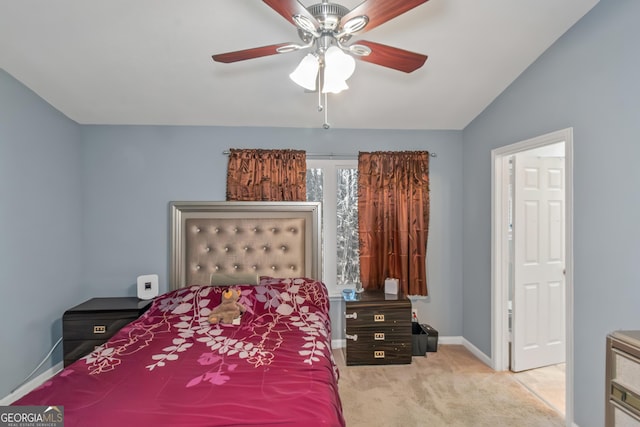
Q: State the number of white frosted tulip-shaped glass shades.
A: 3